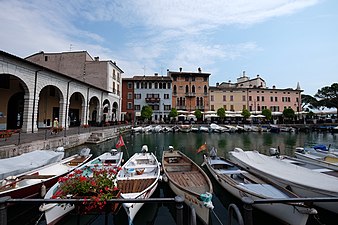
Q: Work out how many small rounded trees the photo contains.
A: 7